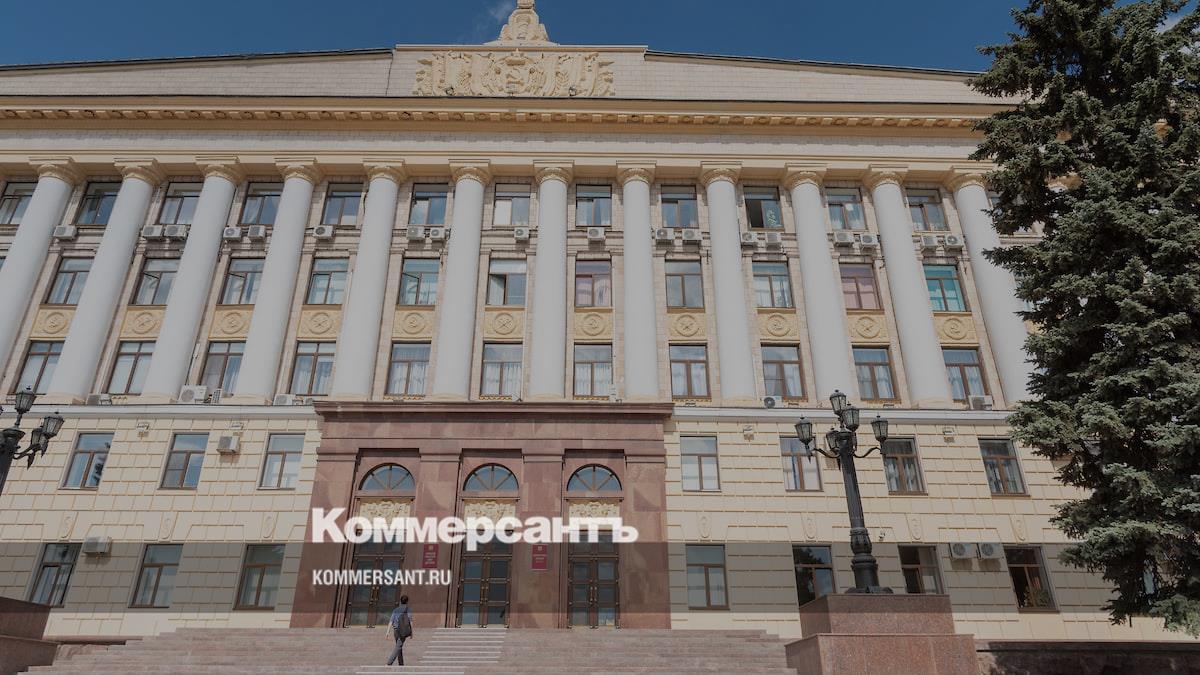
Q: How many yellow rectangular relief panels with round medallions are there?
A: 11